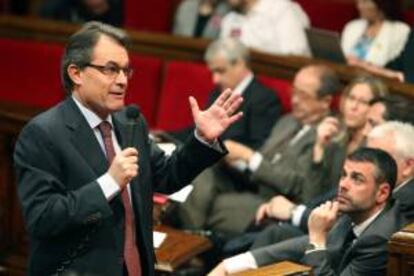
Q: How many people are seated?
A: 10